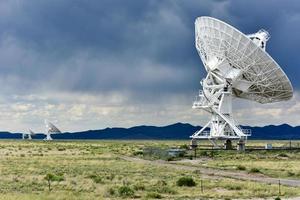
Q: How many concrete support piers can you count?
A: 3